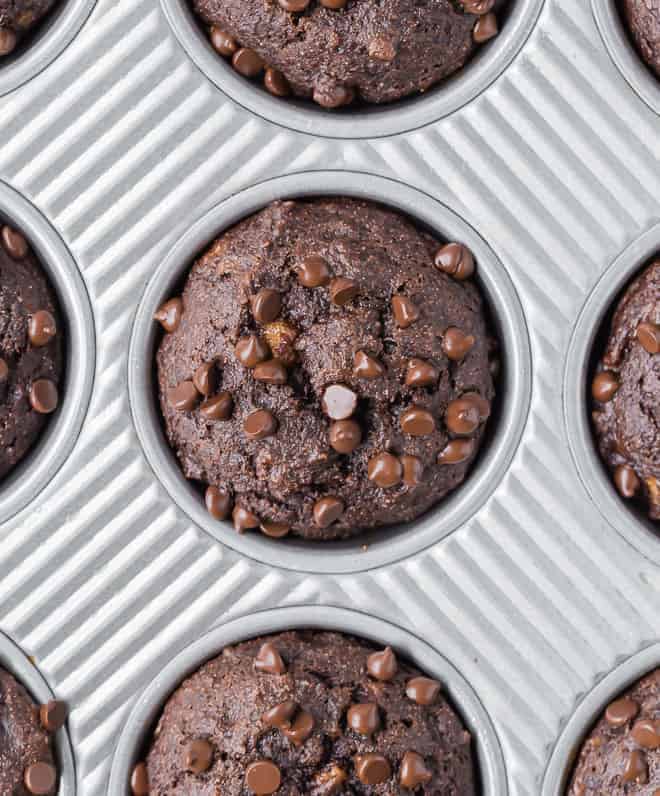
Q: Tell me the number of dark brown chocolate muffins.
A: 9